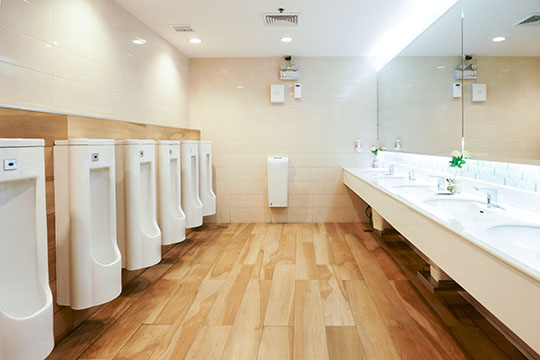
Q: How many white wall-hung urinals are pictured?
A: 6